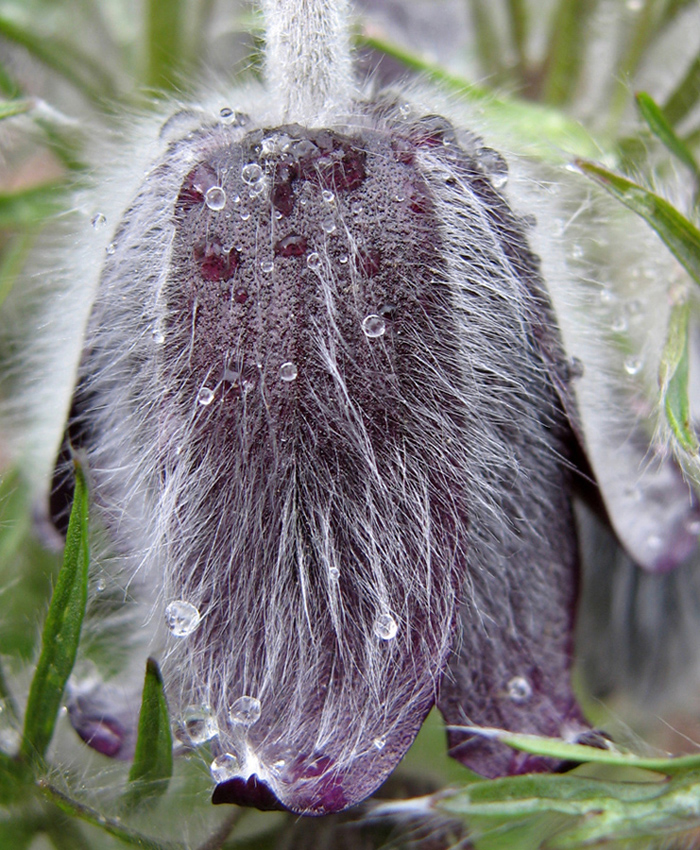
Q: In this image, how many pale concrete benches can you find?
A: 0